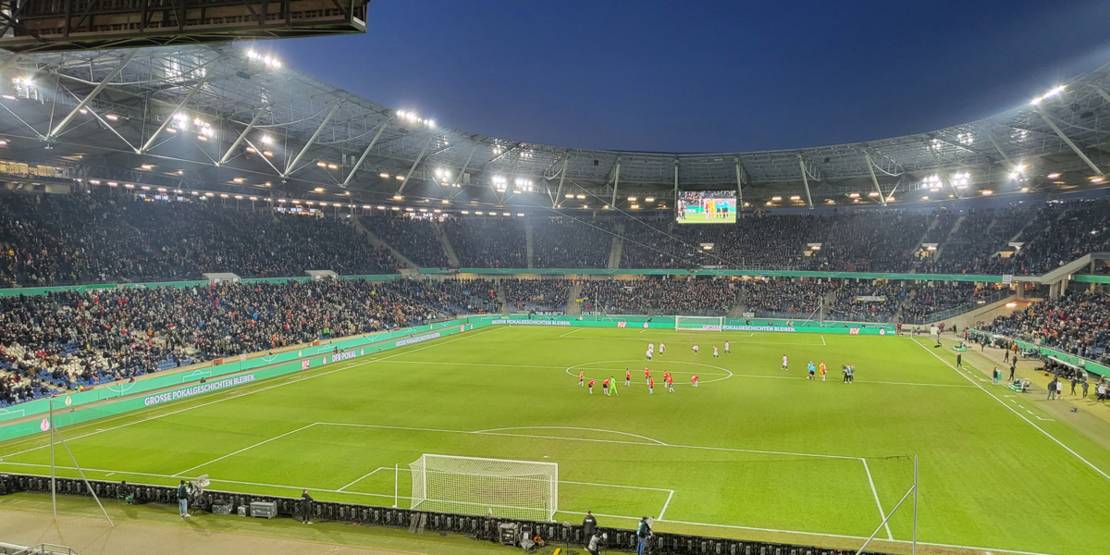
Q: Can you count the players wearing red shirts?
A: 9